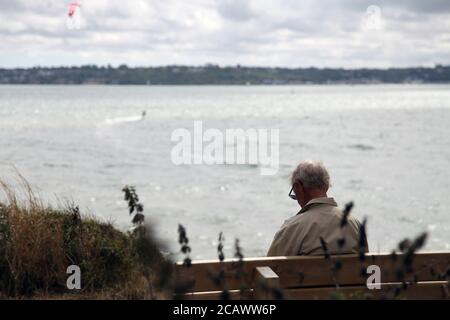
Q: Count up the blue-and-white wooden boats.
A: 0